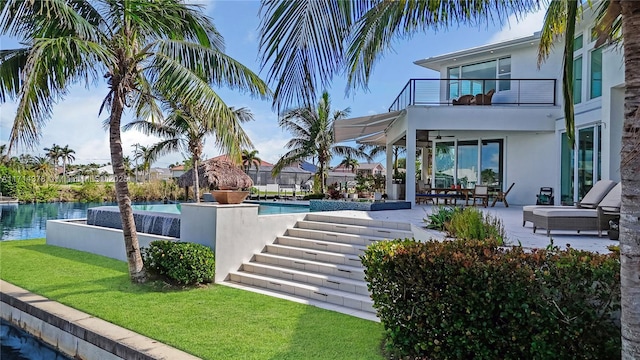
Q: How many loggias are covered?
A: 1